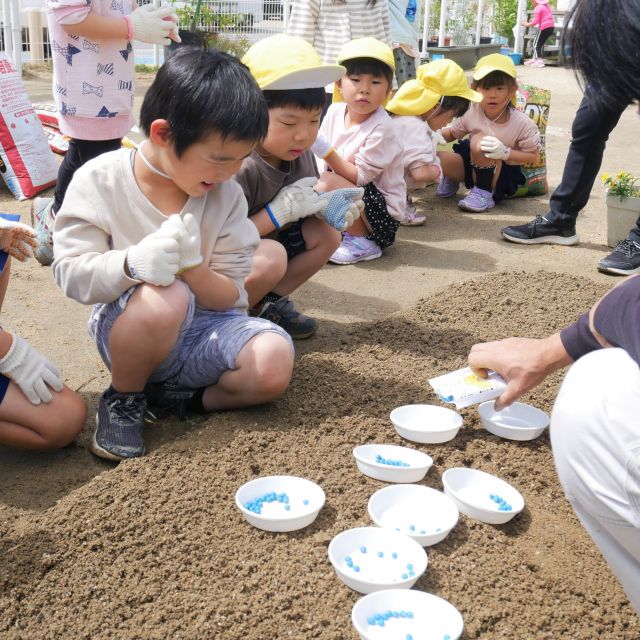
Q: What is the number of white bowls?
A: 8